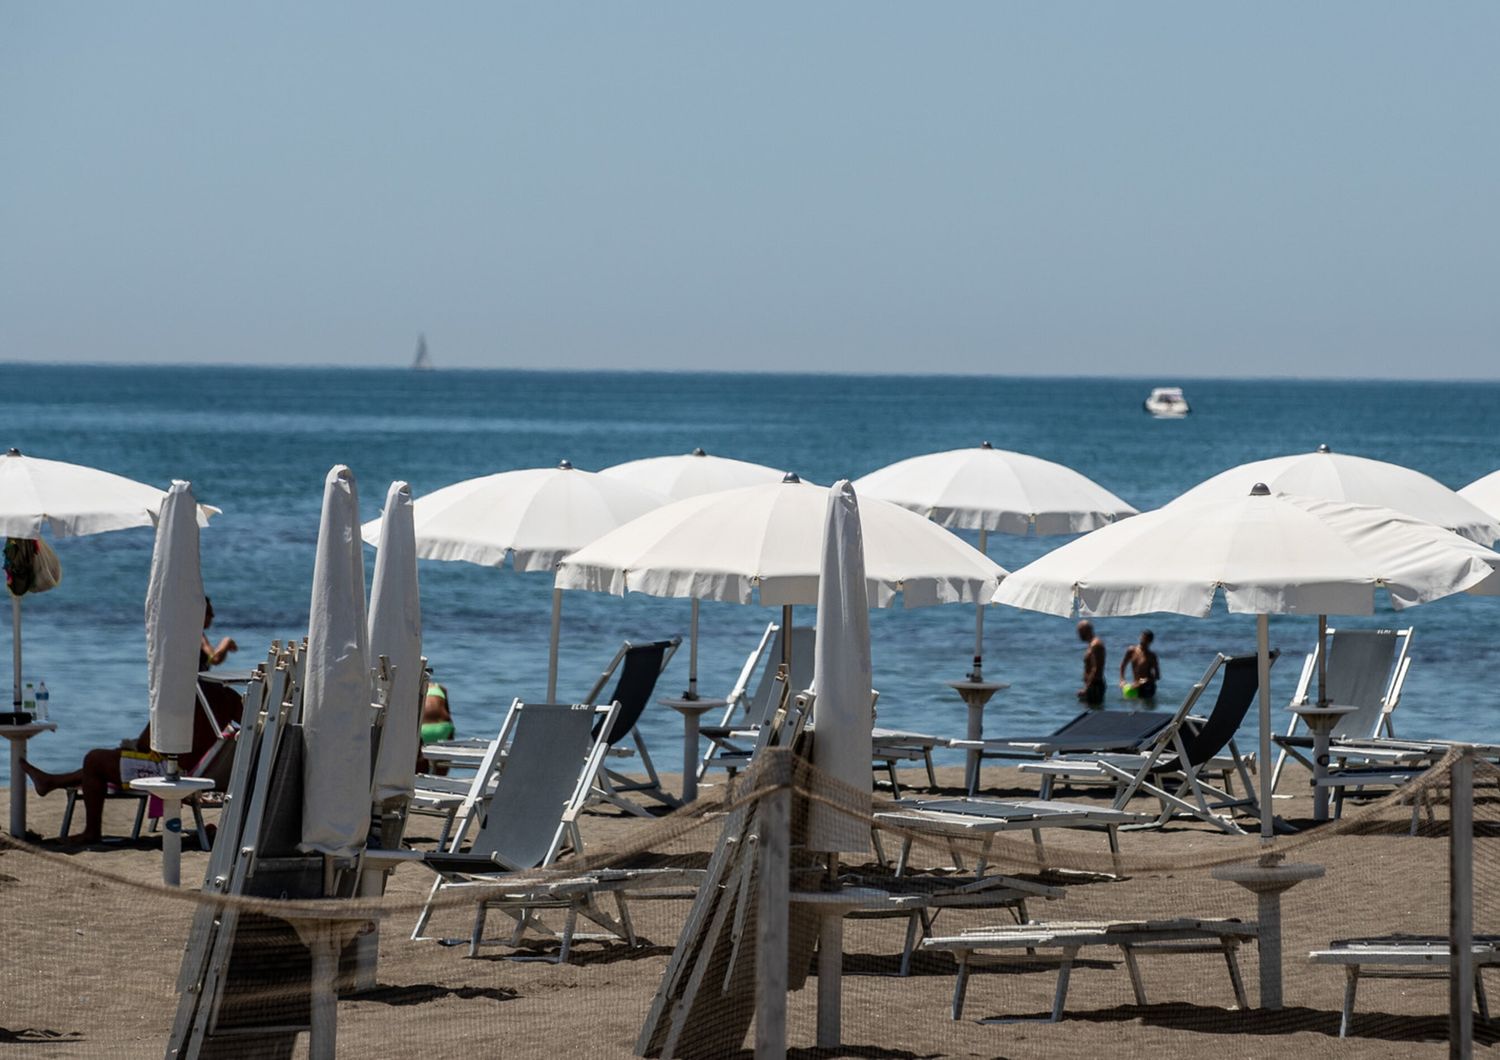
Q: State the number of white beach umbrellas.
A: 12